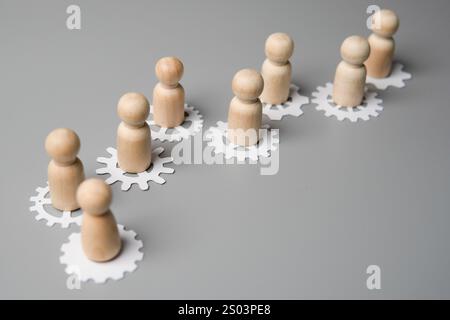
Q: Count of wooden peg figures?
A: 8